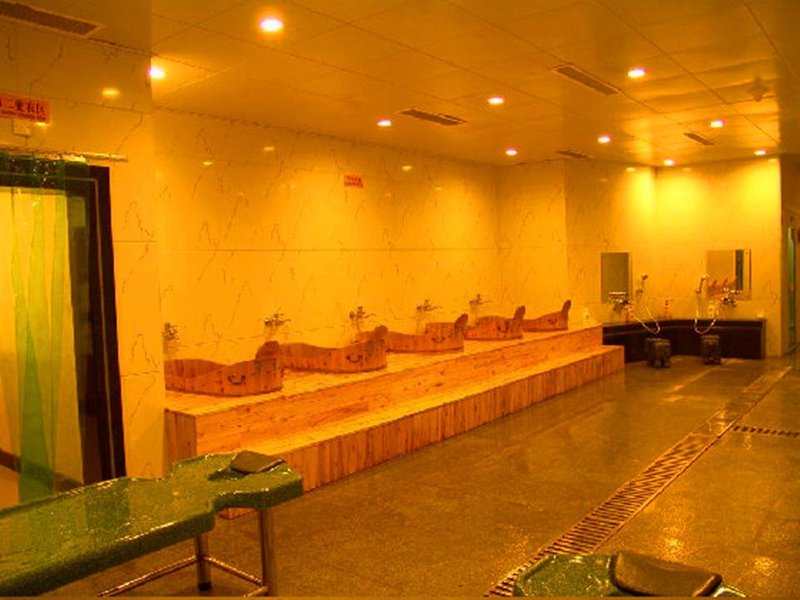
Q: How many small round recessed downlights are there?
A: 10